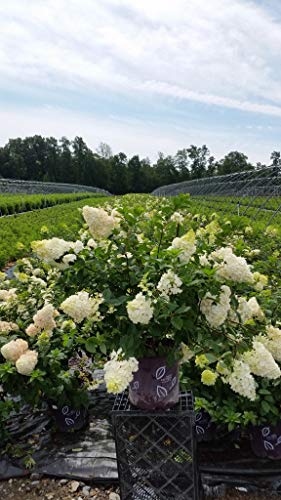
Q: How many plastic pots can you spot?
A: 4